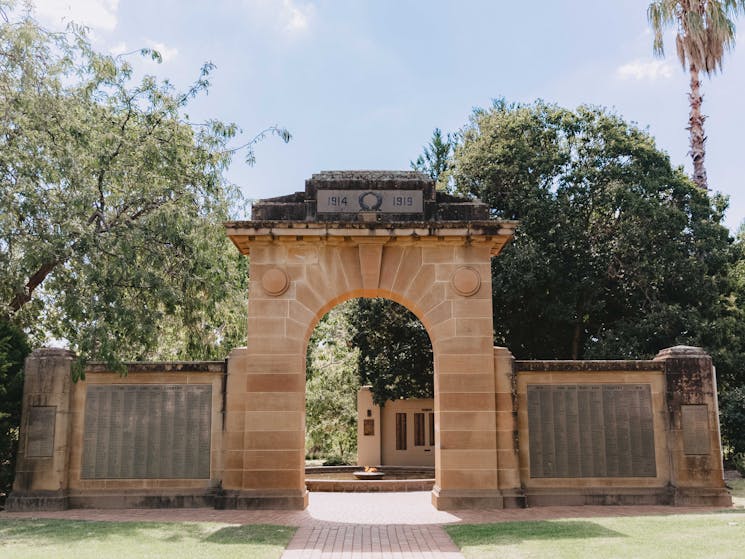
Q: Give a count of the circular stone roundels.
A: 2